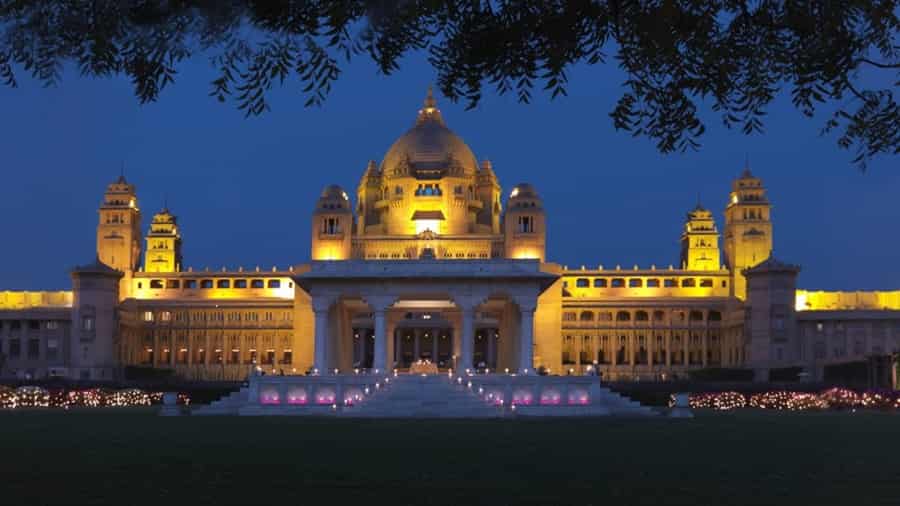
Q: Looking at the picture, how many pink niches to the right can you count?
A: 4